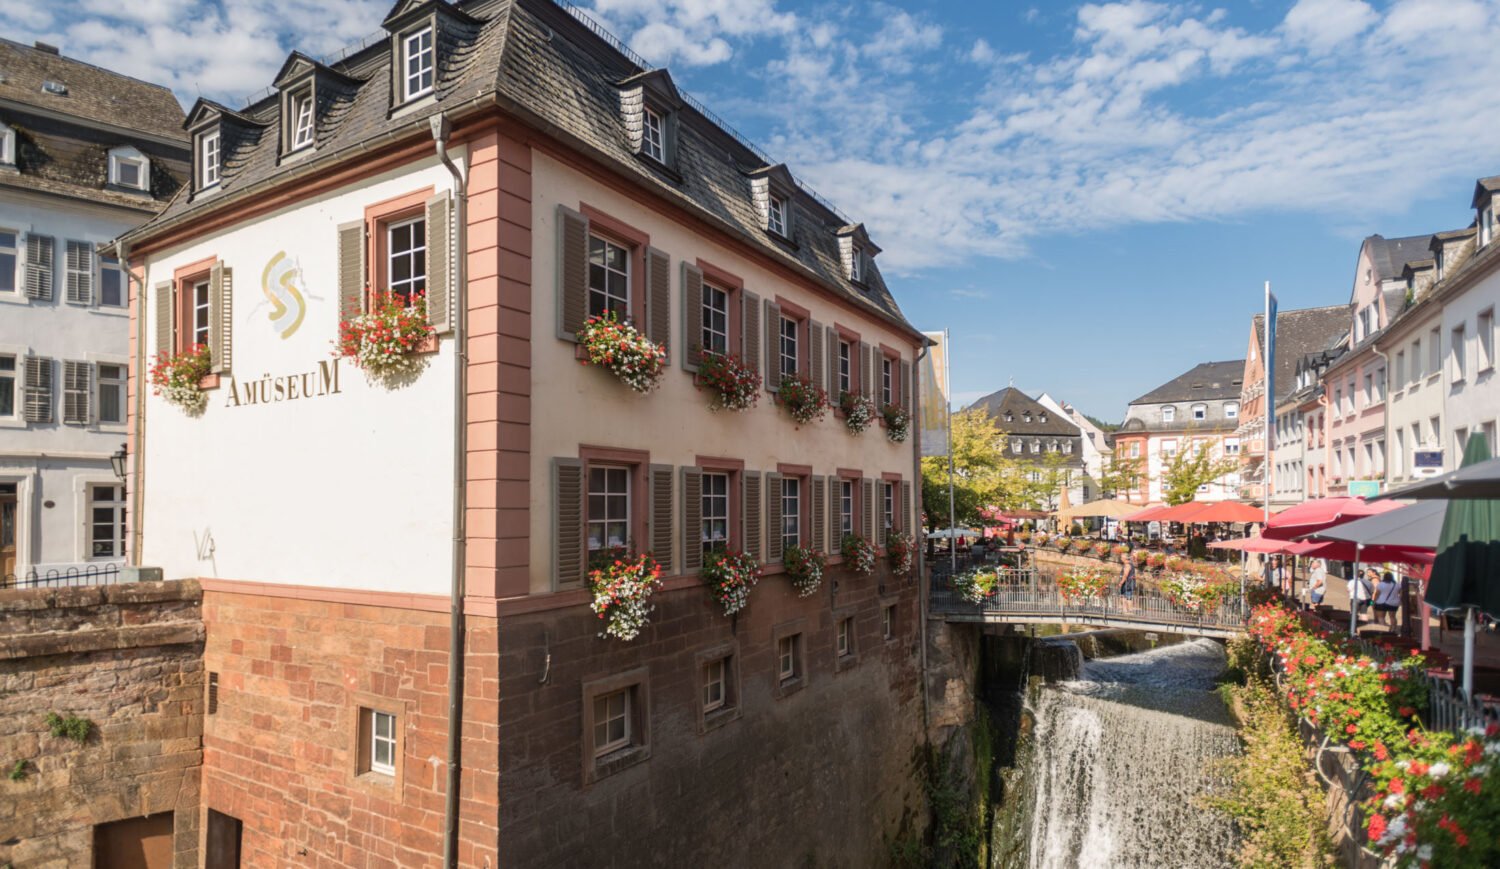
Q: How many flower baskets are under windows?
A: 12